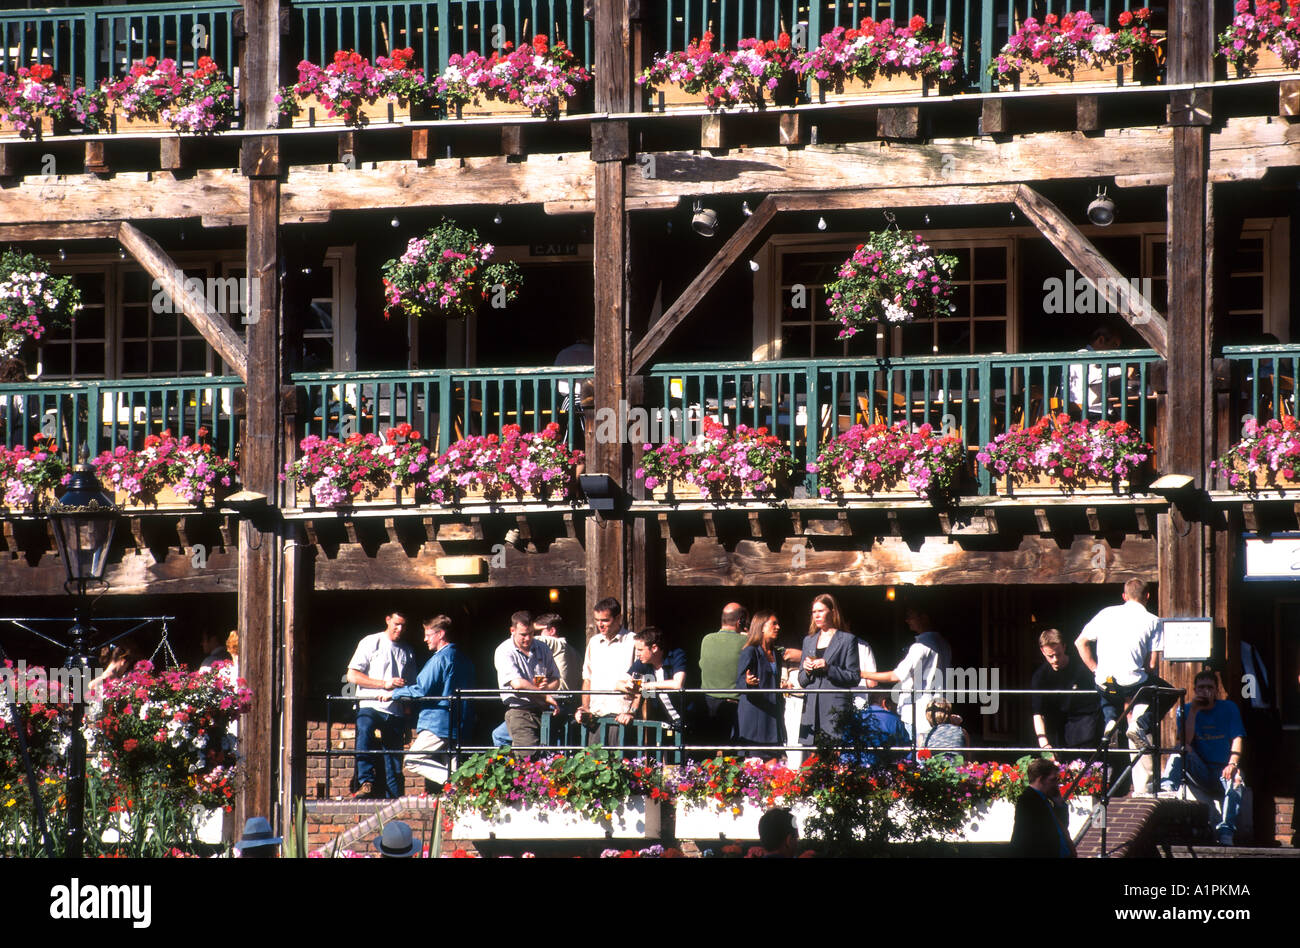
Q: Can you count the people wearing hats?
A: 2